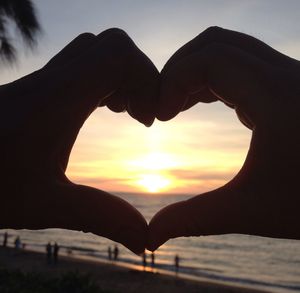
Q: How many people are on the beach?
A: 9